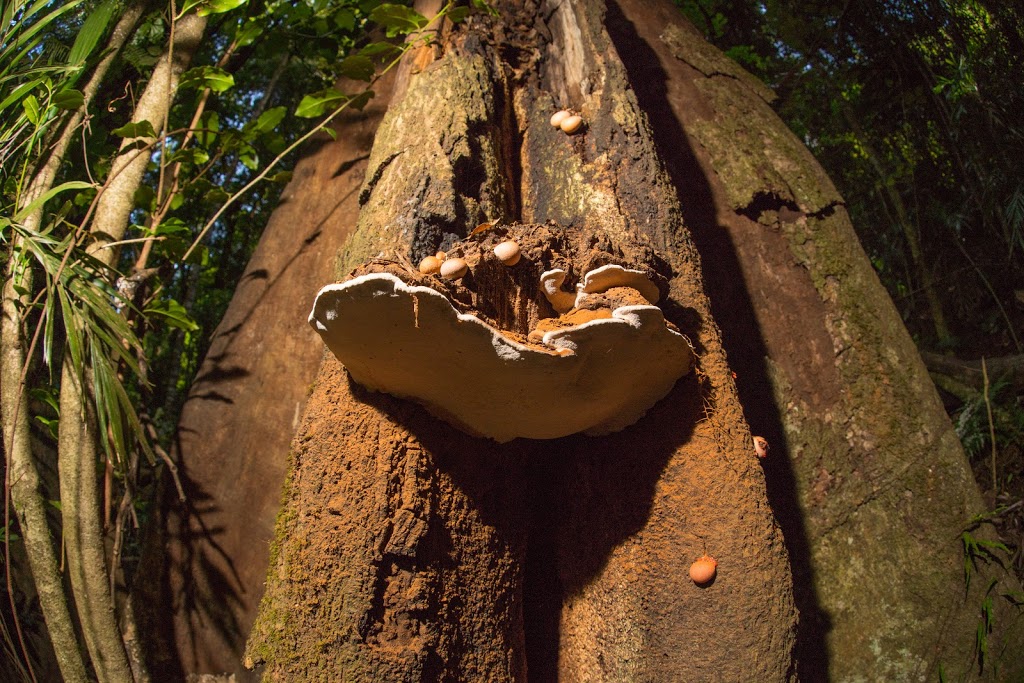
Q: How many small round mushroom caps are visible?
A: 7